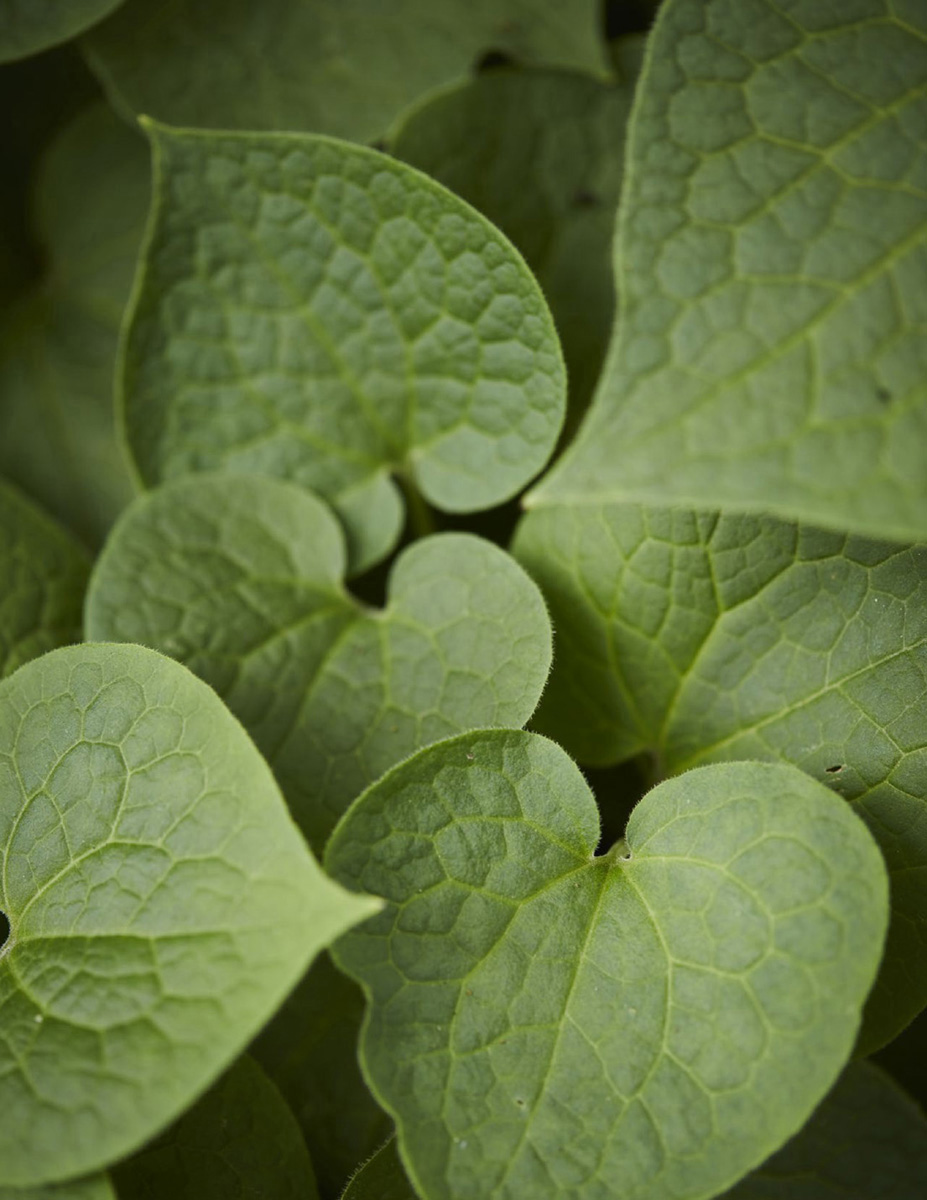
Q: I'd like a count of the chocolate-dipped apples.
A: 0